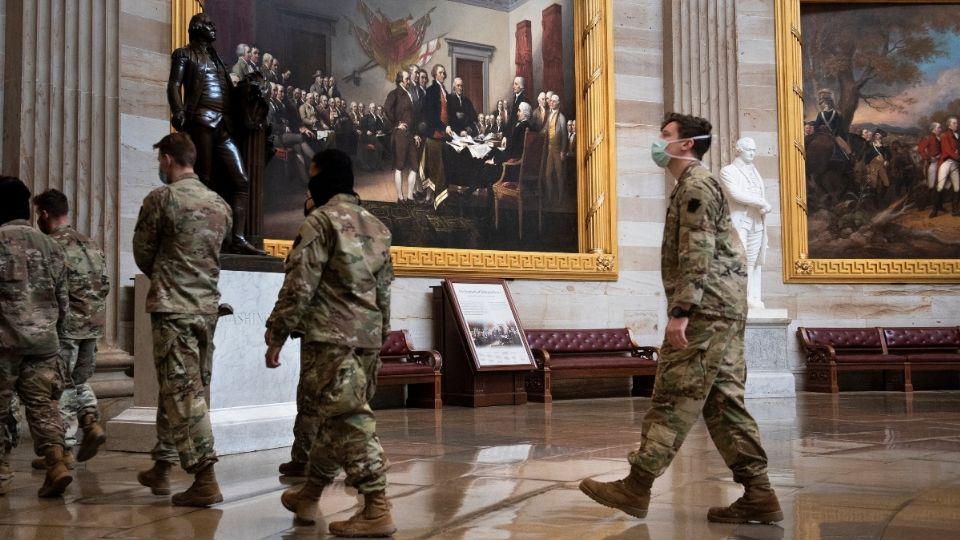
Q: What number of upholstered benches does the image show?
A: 3